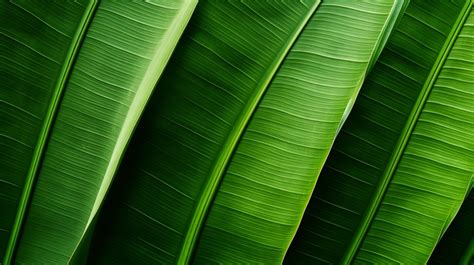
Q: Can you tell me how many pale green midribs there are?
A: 3